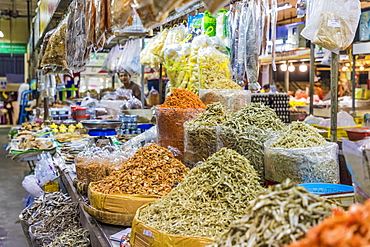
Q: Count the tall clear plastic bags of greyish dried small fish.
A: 3